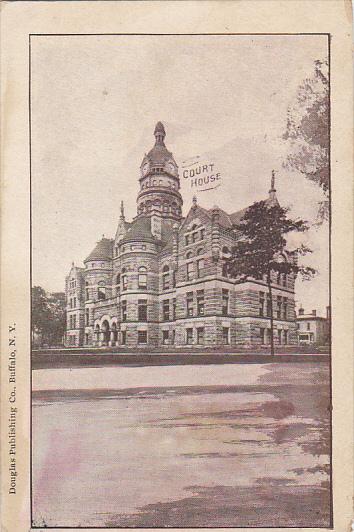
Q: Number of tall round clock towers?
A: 1